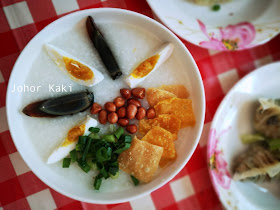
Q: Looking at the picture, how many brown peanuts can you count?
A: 14